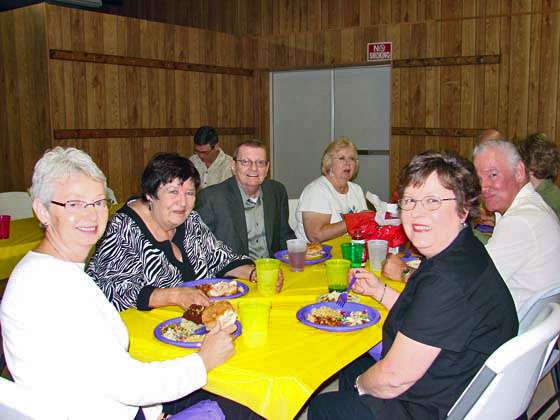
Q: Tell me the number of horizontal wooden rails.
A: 4